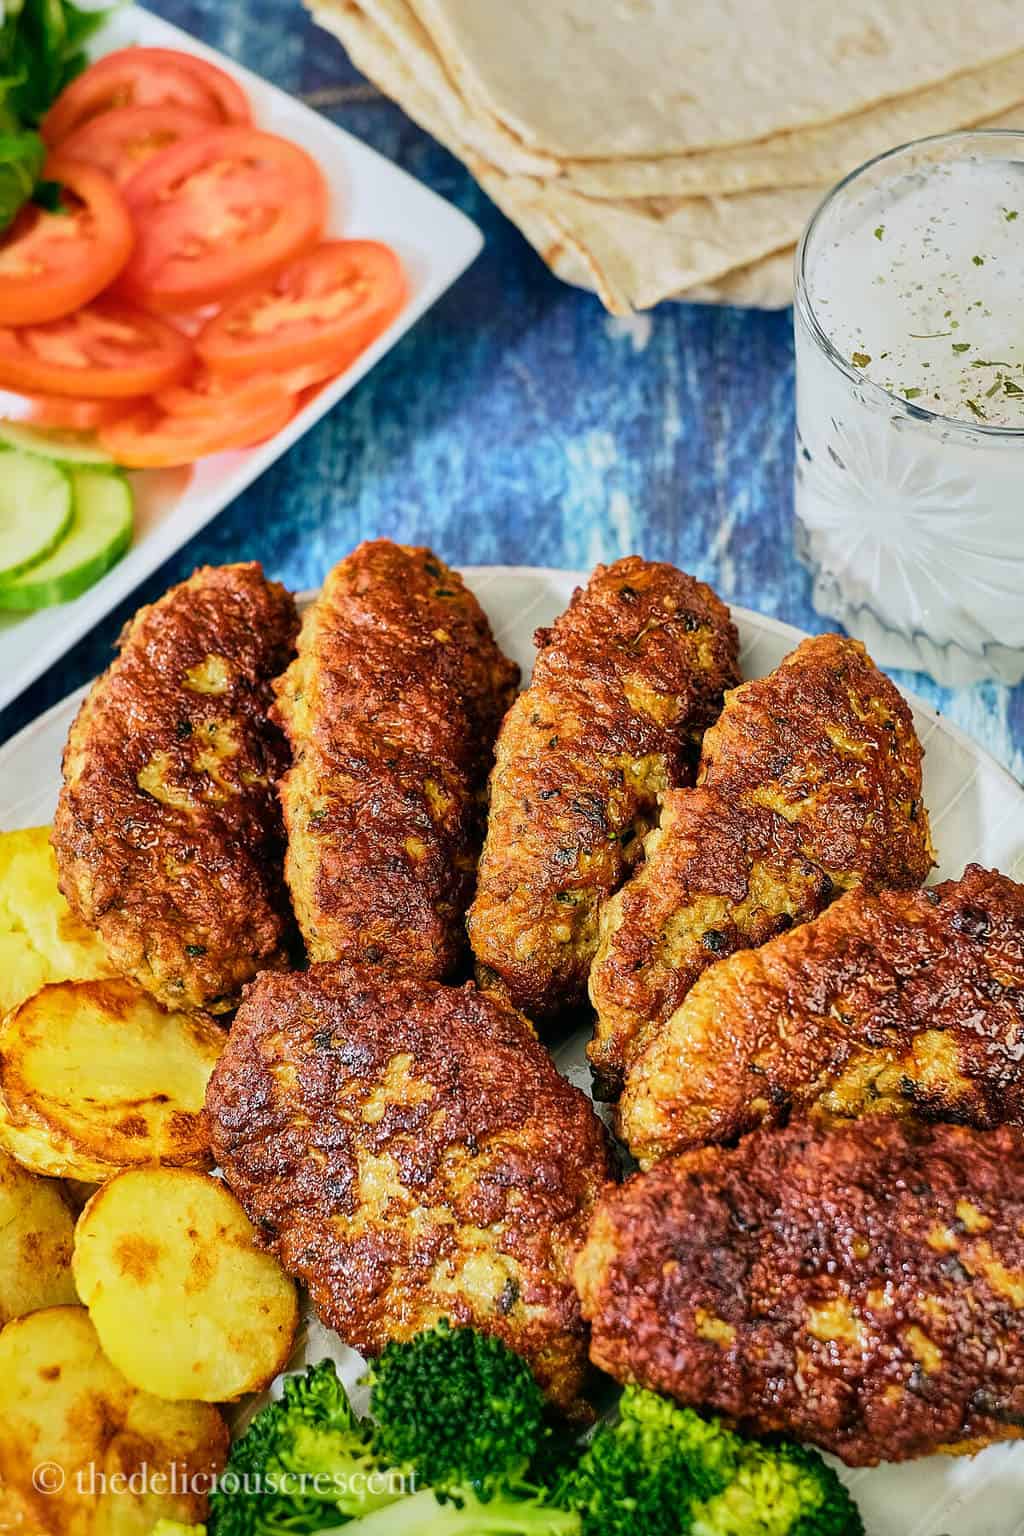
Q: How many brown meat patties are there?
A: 7